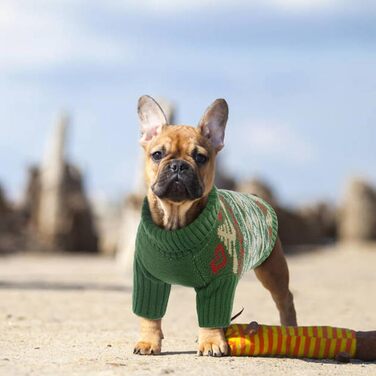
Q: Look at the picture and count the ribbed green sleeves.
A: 2